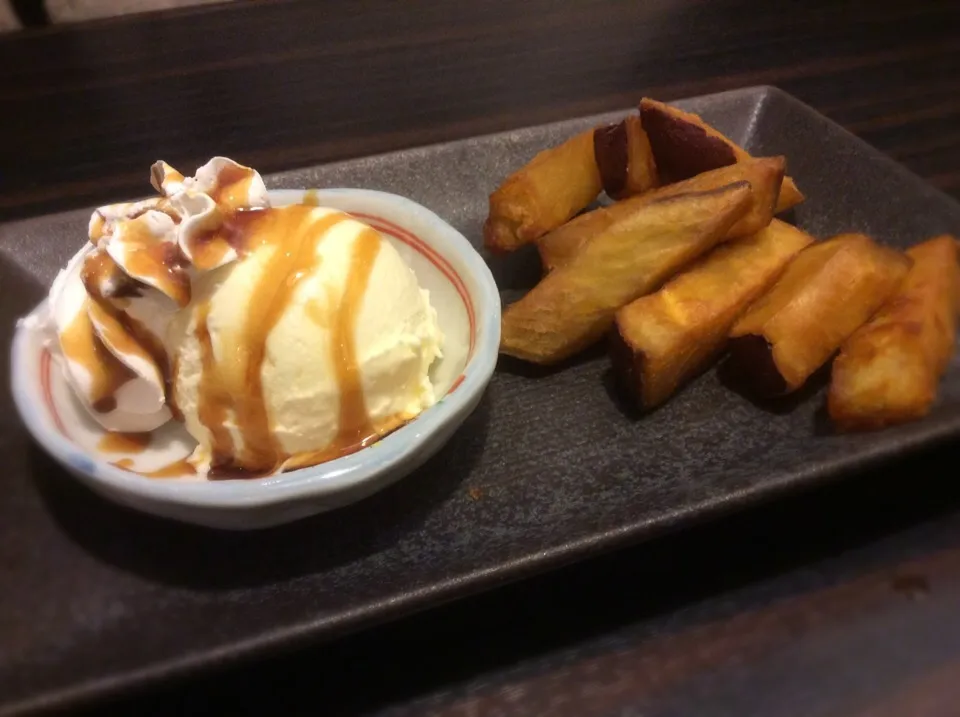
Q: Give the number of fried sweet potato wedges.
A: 8